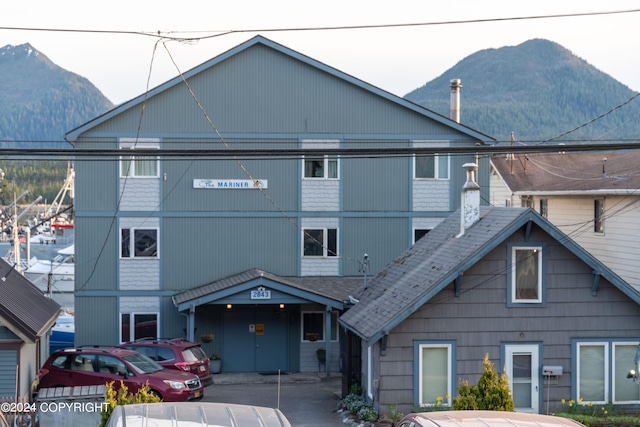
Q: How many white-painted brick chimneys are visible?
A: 1